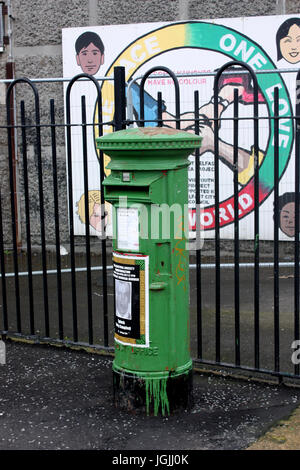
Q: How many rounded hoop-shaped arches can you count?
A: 4